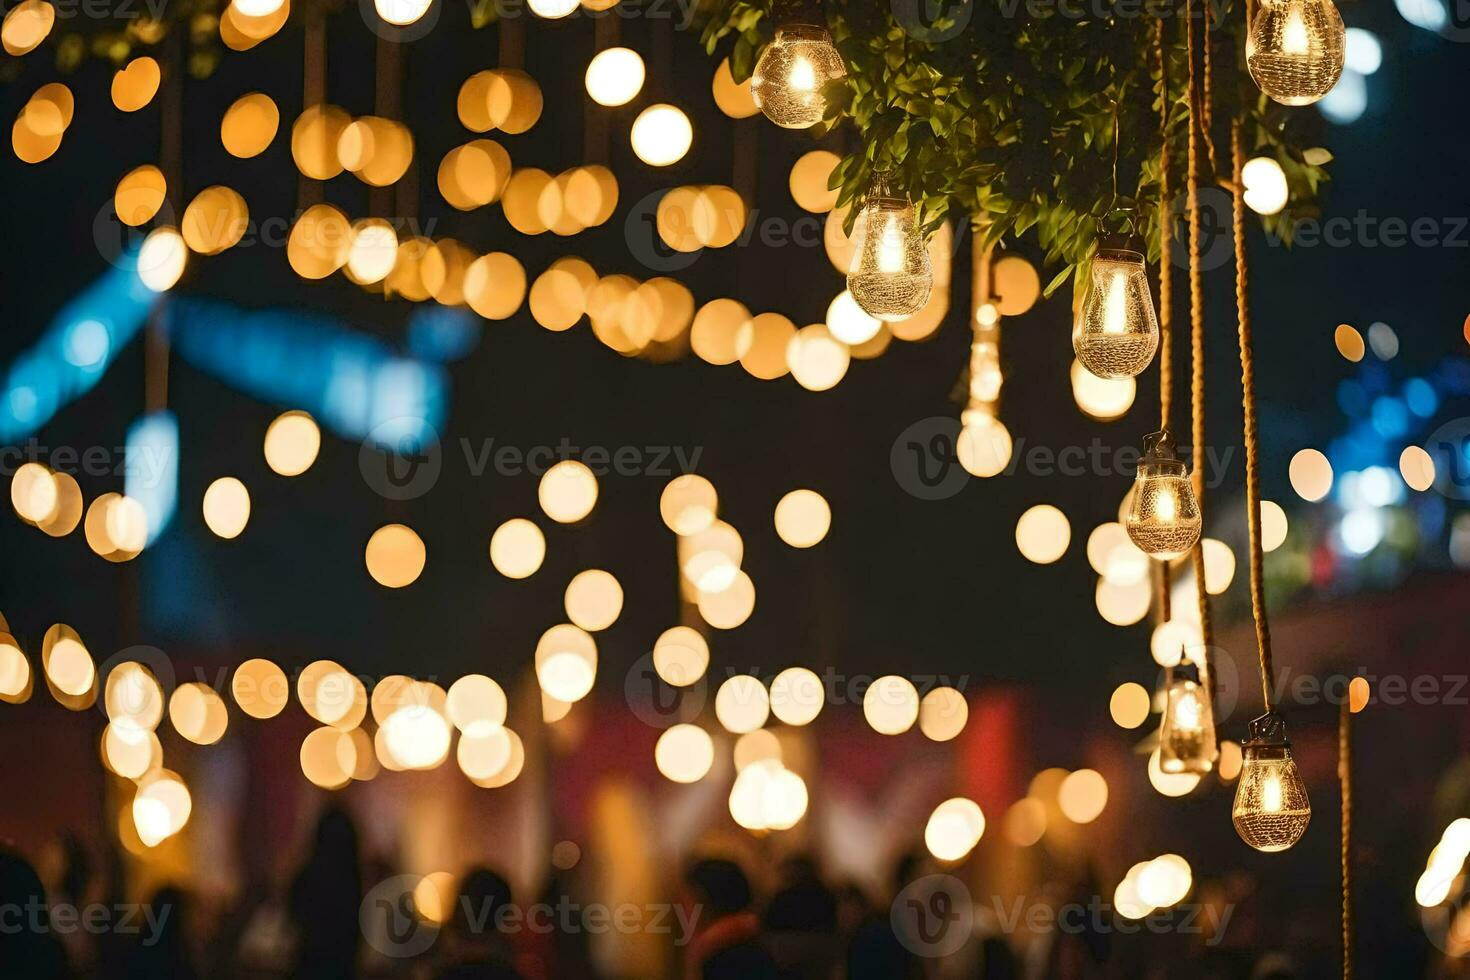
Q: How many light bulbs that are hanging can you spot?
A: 7